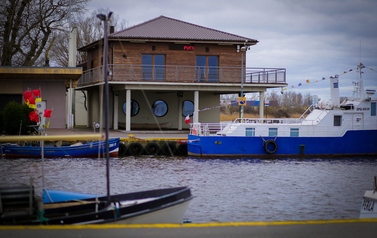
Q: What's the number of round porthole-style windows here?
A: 3